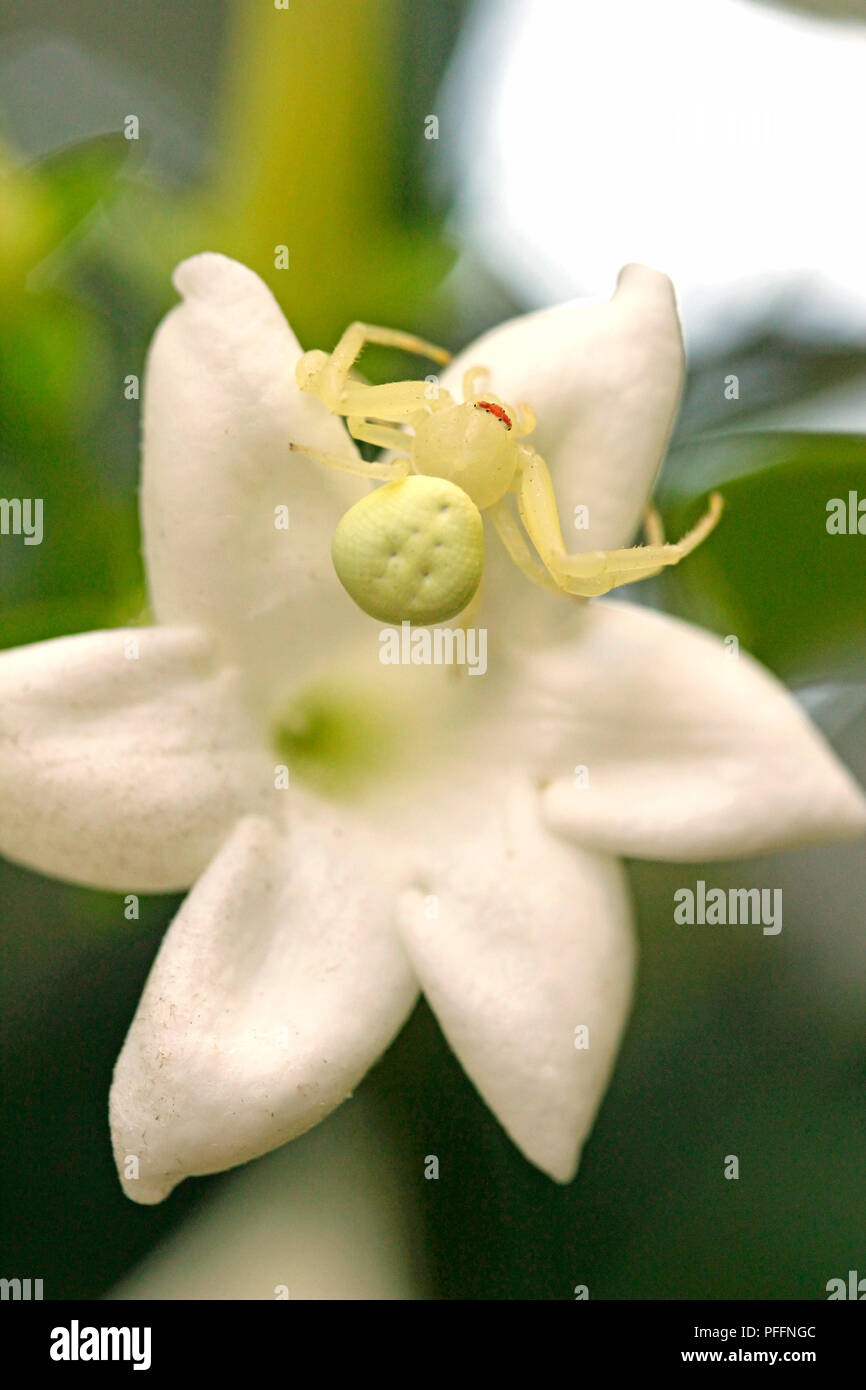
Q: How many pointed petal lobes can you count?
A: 6